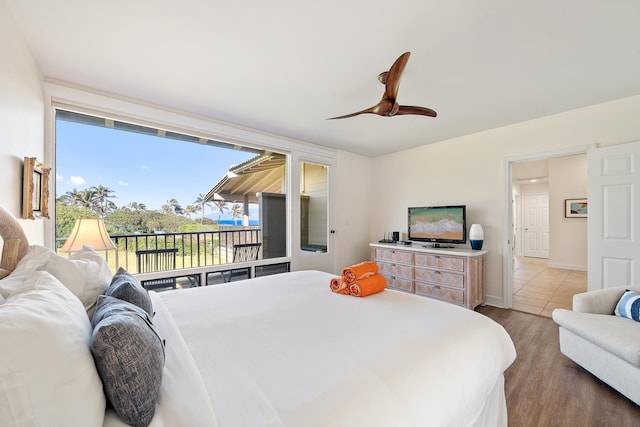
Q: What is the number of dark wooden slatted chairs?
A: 2